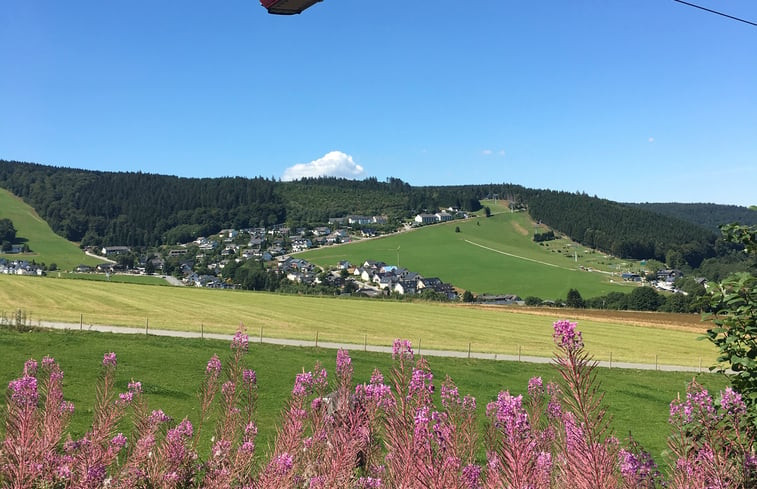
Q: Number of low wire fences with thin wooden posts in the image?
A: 1